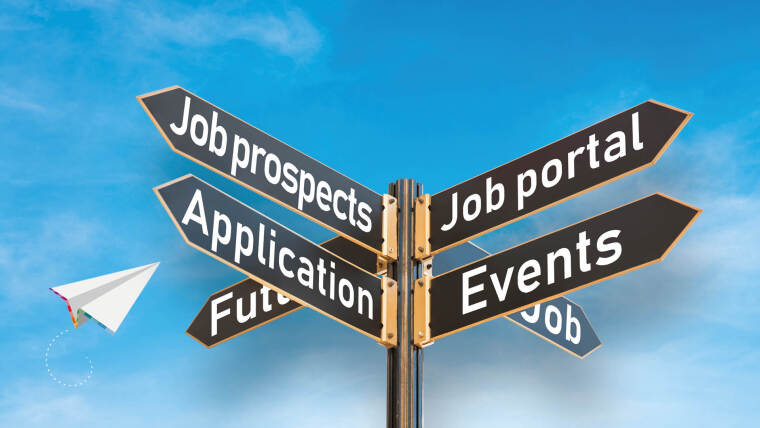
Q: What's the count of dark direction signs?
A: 6